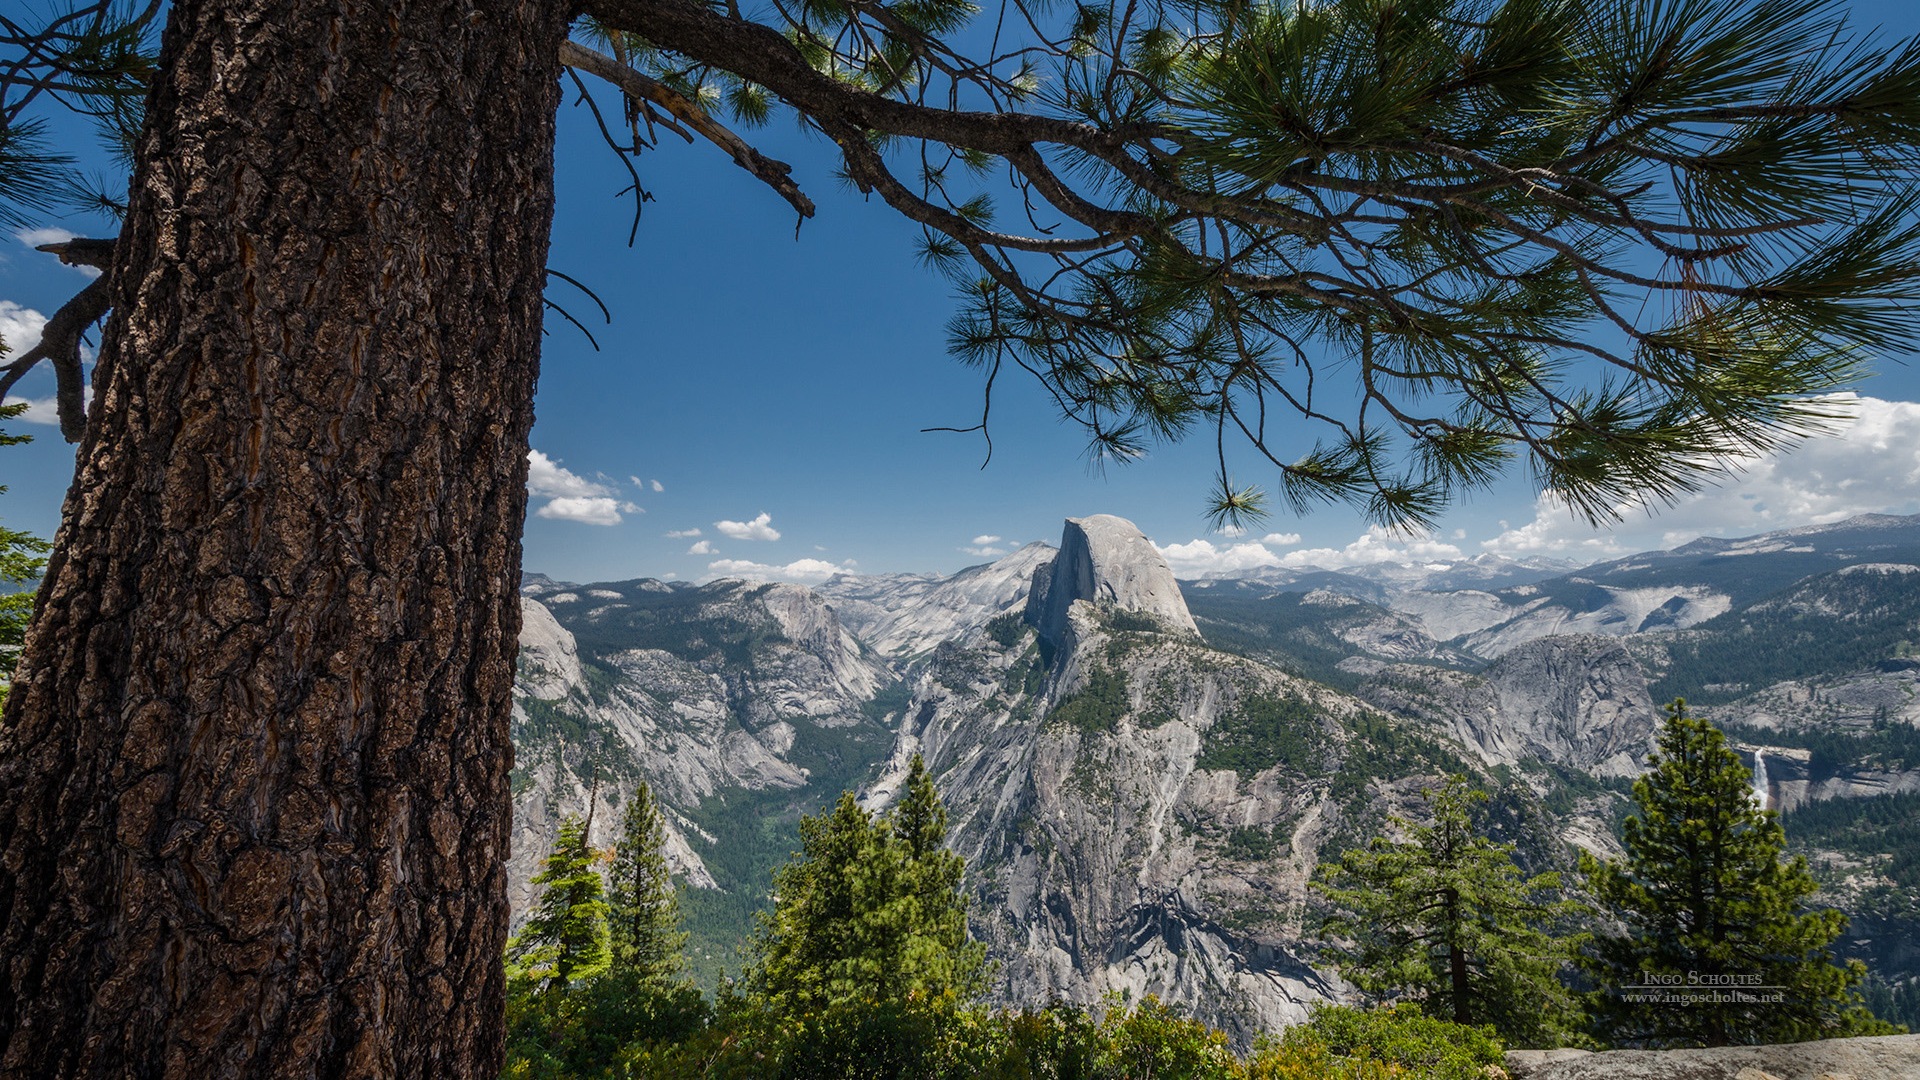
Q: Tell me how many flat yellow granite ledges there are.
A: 0